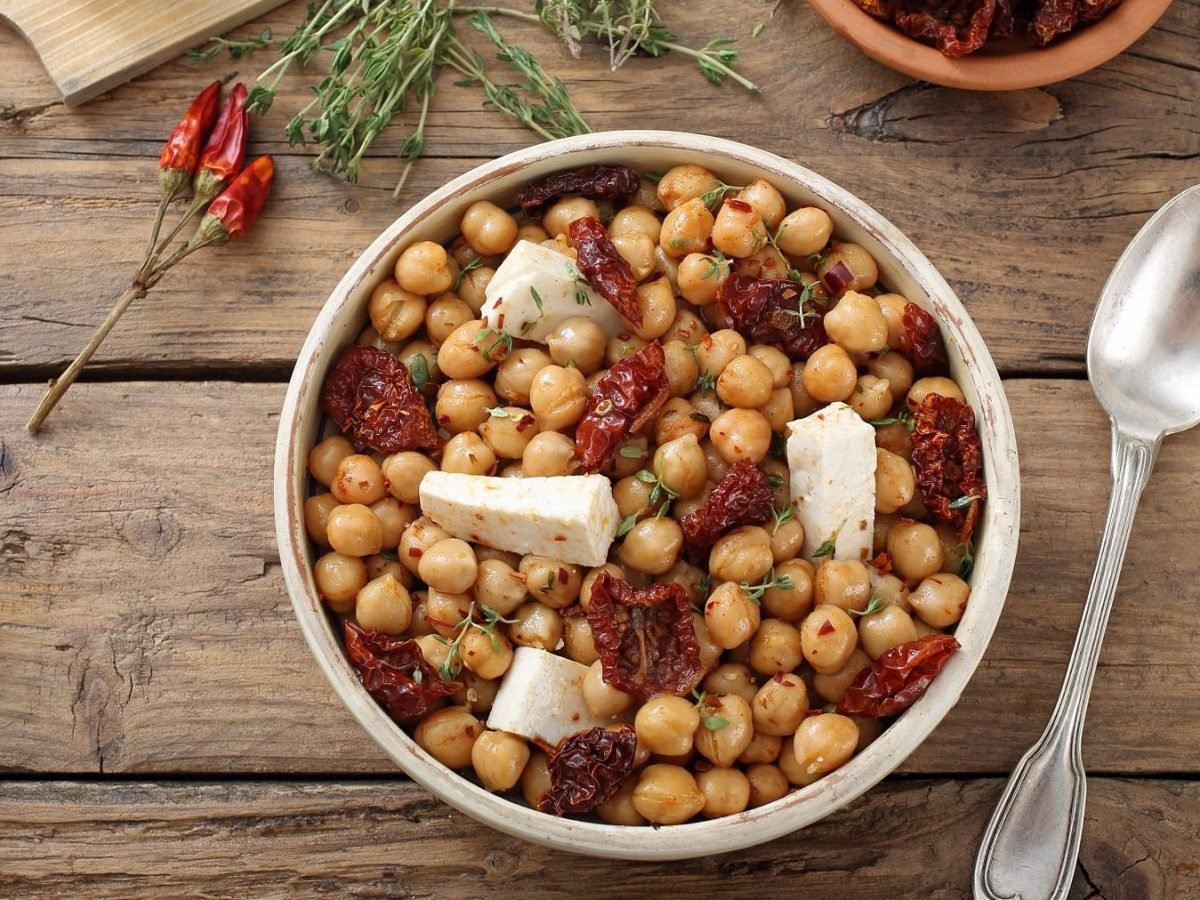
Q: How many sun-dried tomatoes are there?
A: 12